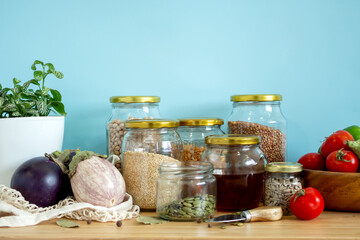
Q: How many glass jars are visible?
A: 7